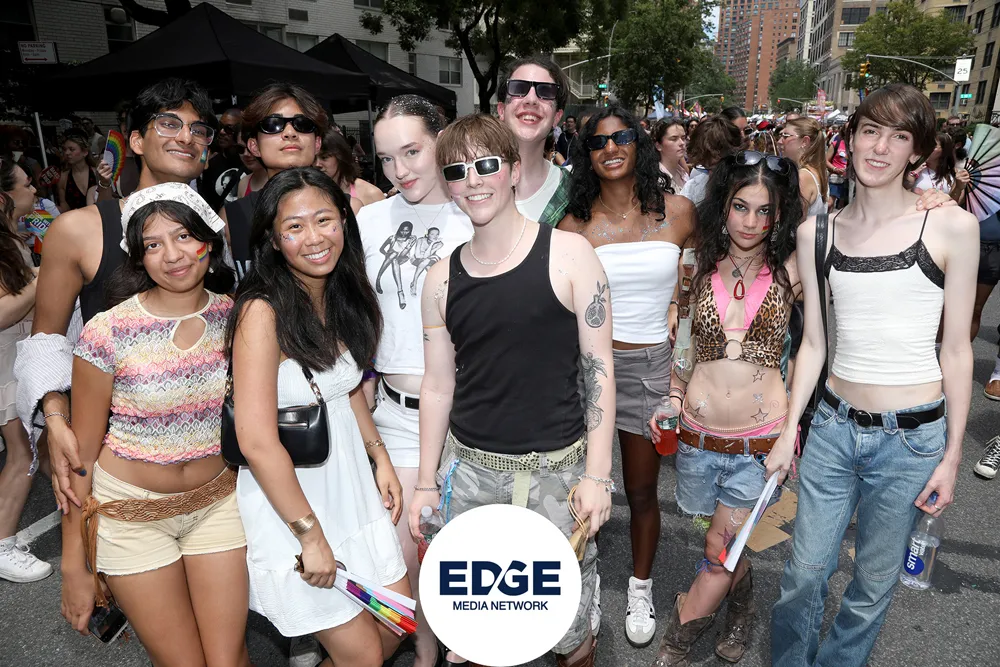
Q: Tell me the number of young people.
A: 10